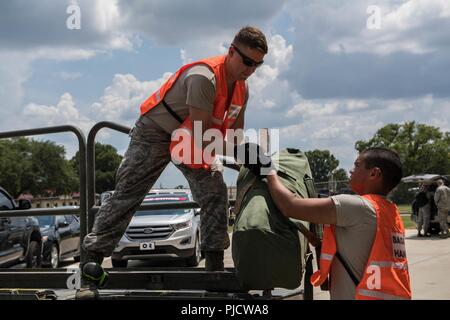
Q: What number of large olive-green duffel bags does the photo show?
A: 1